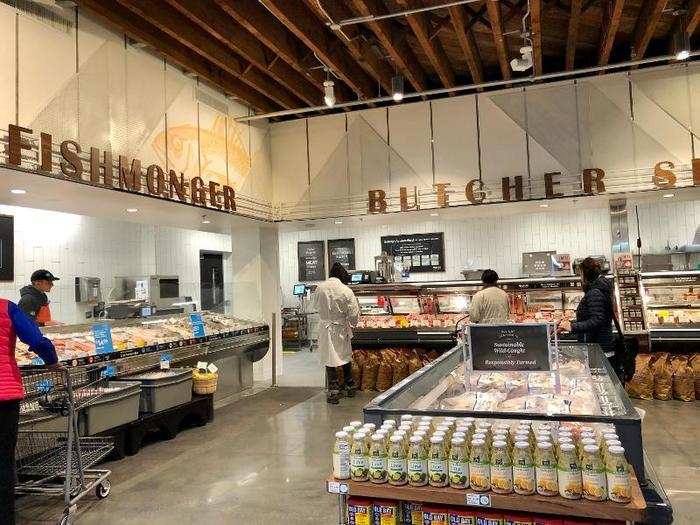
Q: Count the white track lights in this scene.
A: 2